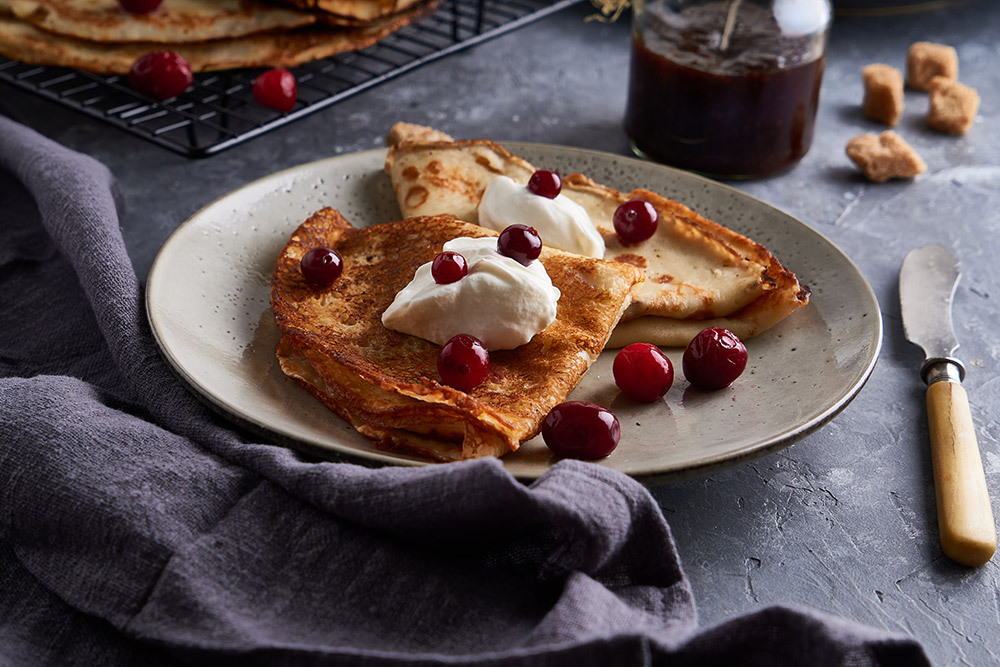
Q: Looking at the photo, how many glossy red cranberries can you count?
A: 12